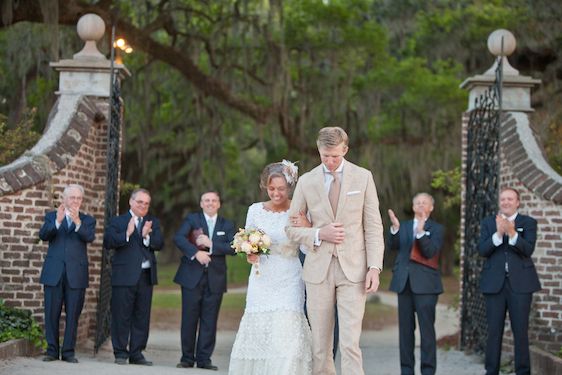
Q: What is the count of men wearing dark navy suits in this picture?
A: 5